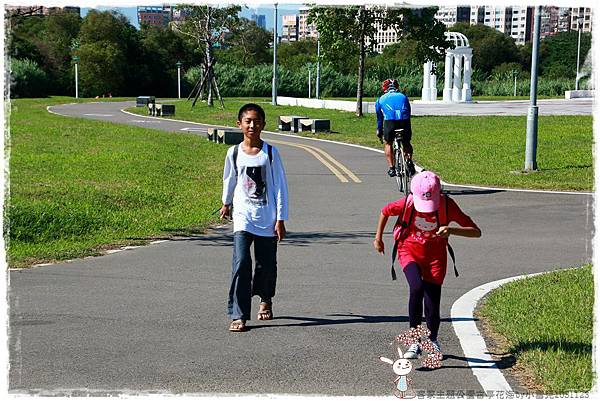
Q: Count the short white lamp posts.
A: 4